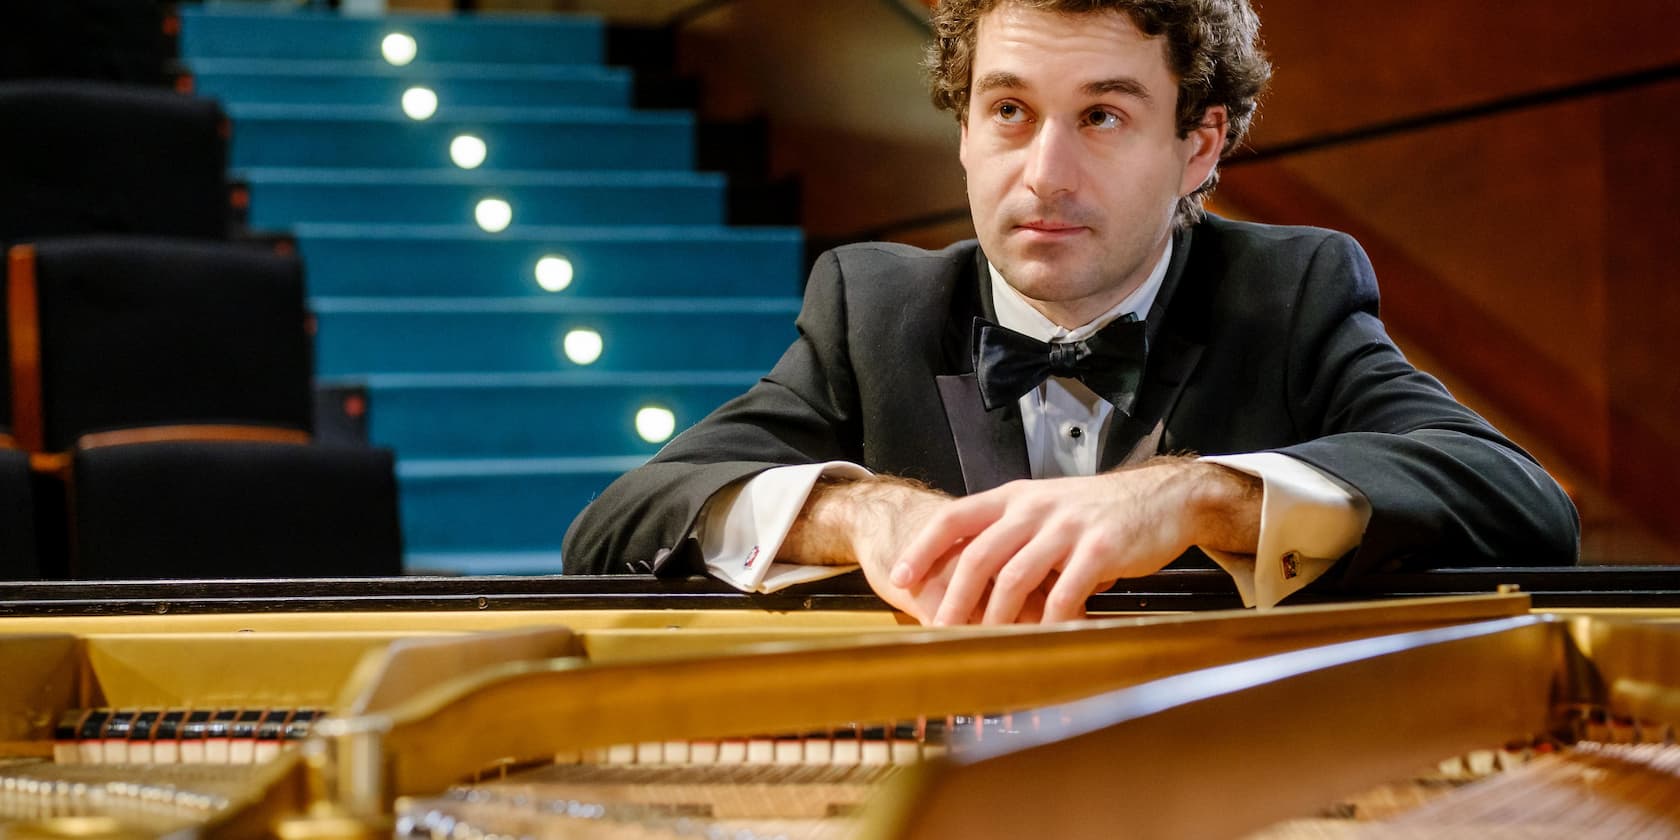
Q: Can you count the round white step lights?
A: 7